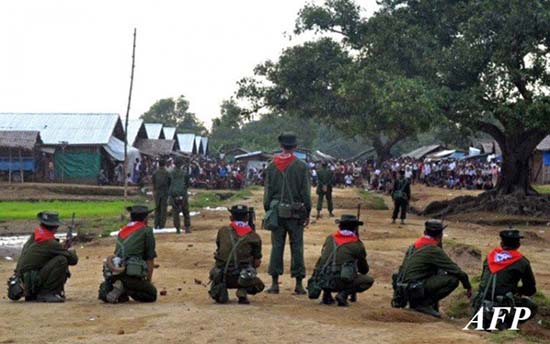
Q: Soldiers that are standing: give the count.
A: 5